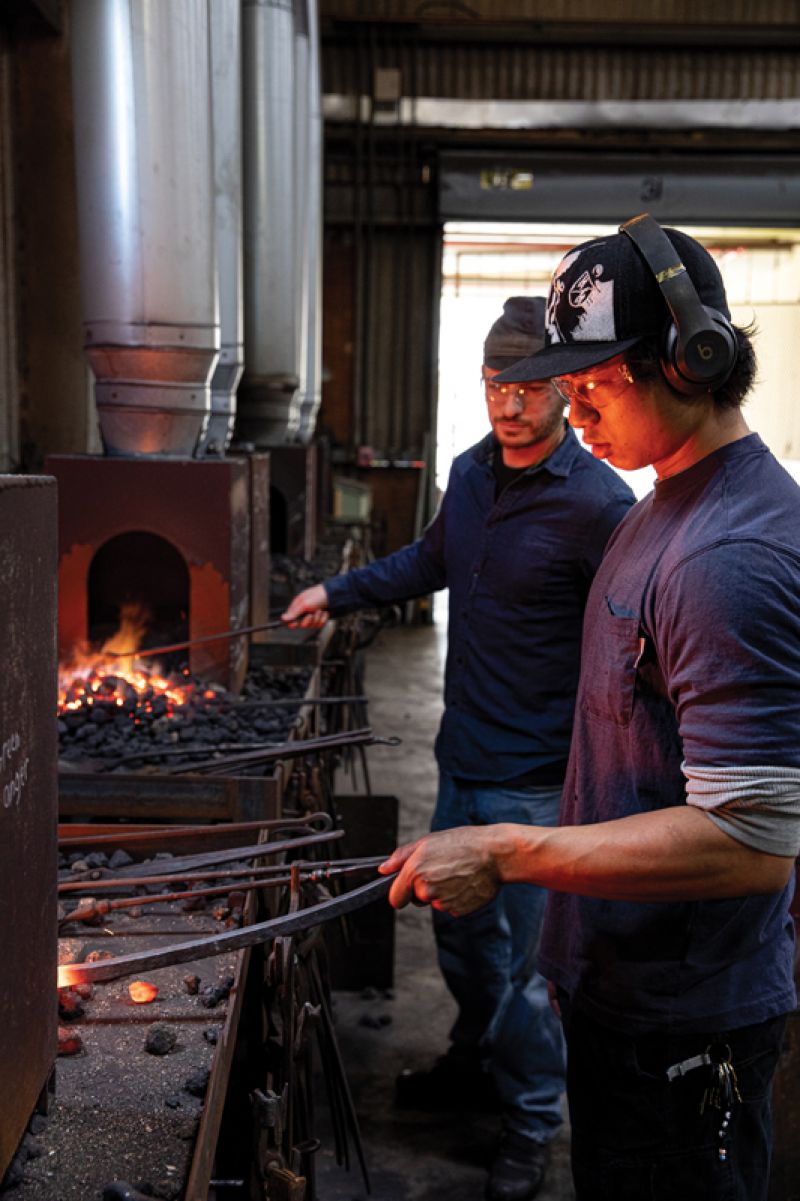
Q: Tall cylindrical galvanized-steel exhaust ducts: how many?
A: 4